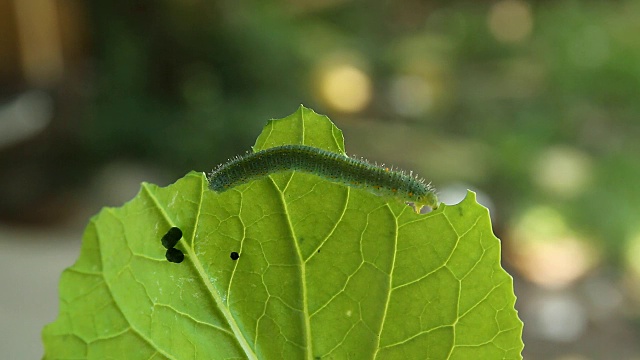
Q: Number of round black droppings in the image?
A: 3